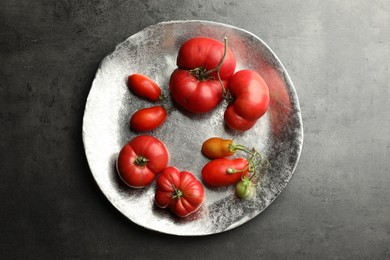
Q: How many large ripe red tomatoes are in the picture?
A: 4